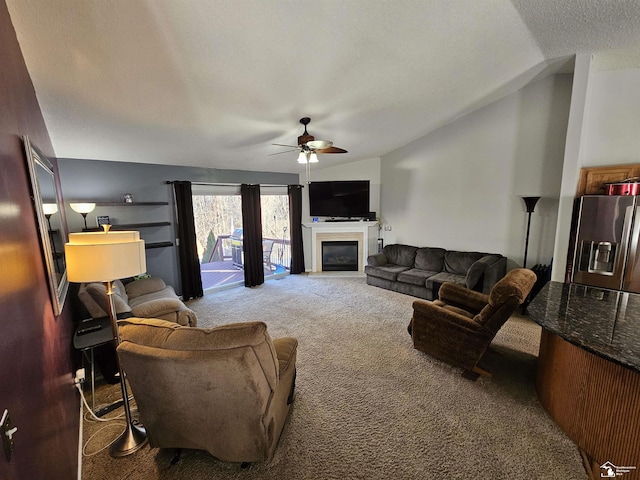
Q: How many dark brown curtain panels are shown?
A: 3